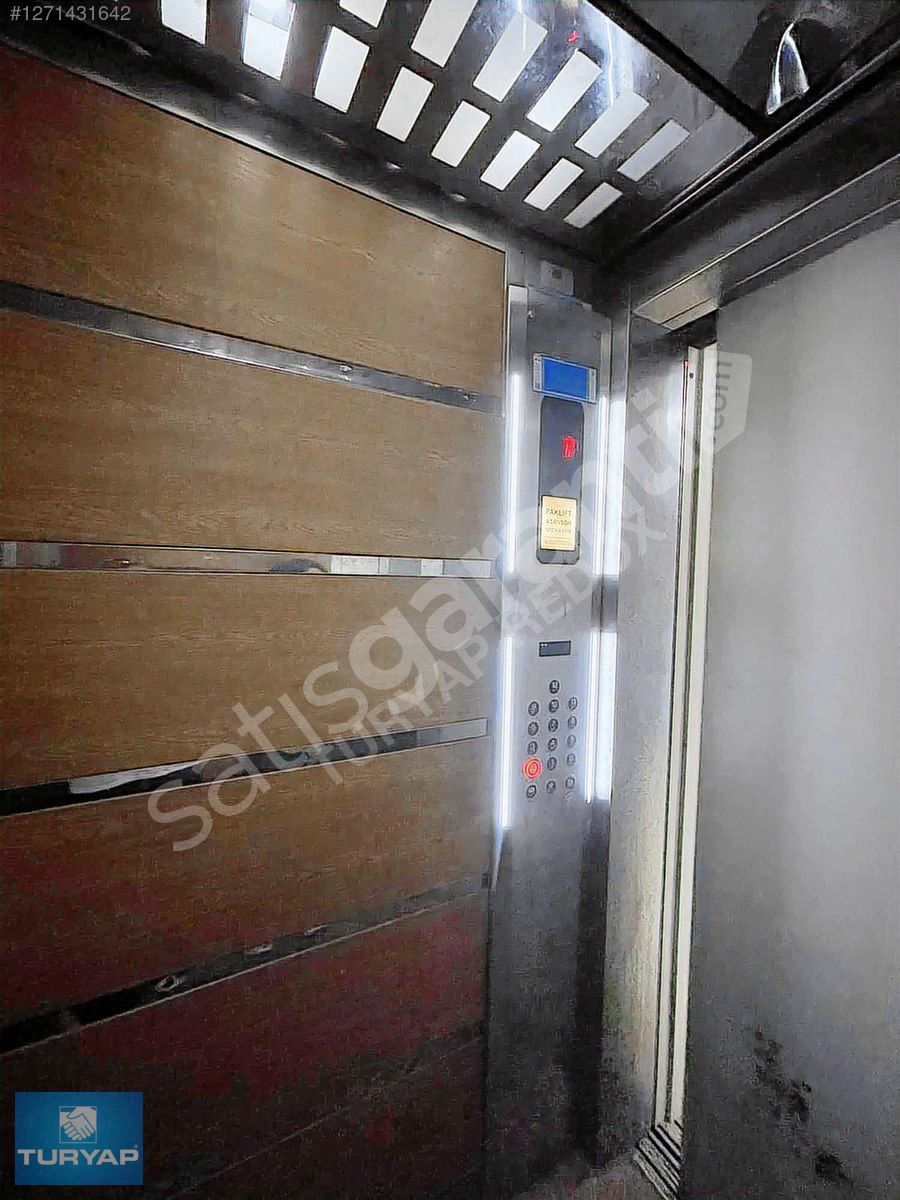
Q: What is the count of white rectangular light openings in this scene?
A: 14